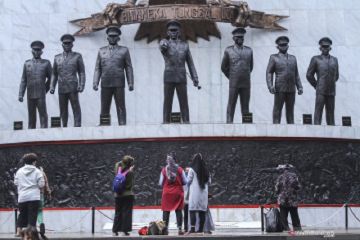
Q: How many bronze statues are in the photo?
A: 7